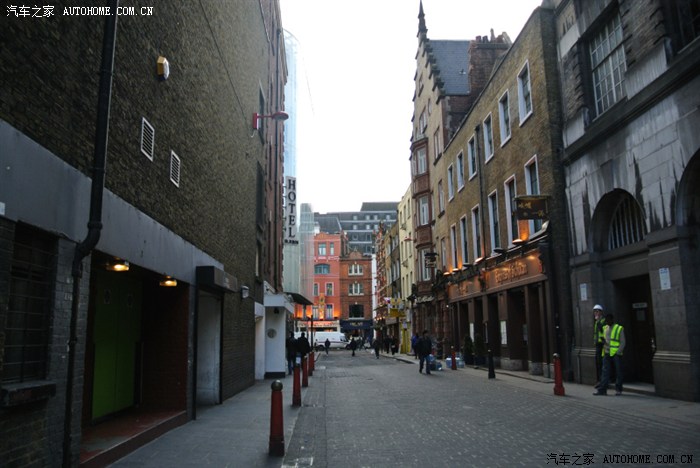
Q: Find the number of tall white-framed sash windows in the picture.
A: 12